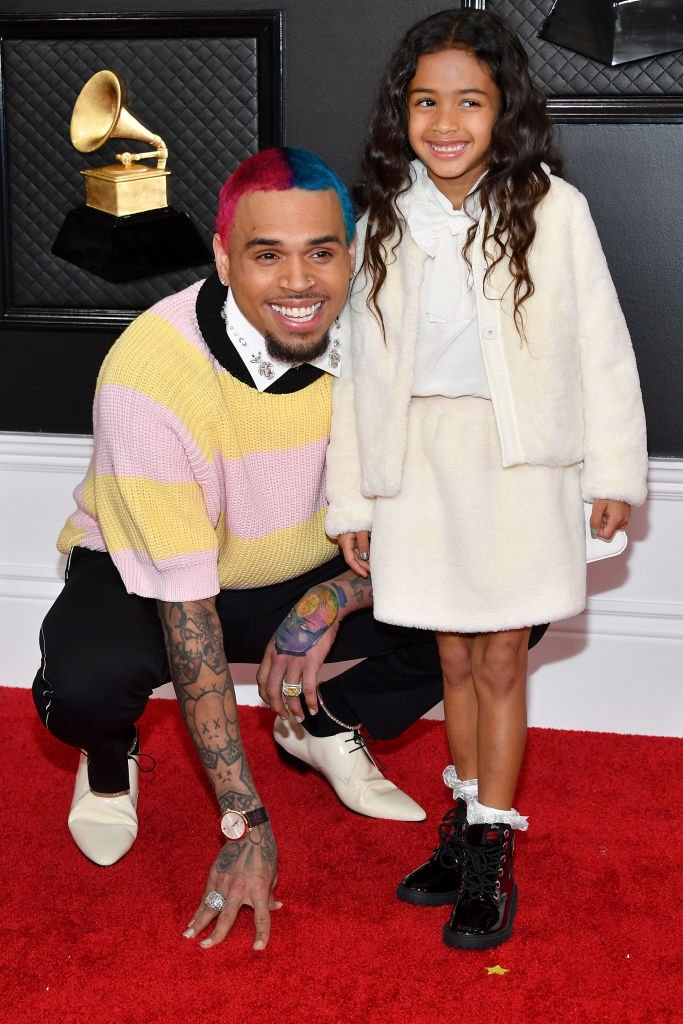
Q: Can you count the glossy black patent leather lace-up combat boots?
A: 2